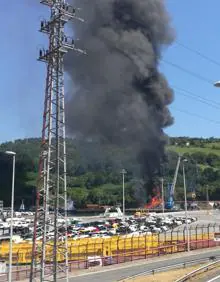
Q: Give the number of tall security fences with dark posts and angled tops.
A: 1